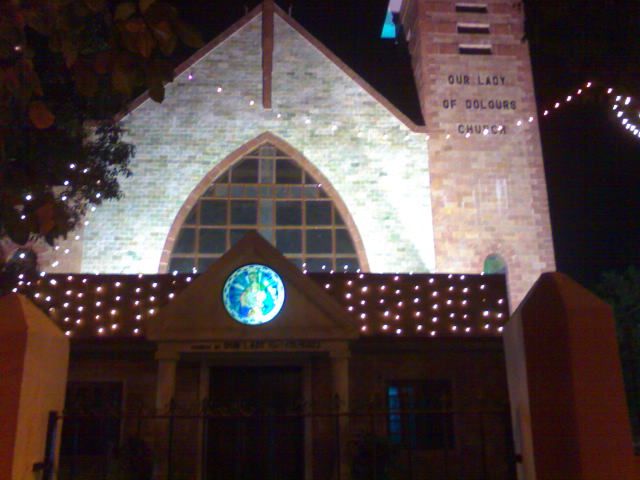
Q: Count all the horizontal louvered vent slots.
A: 3